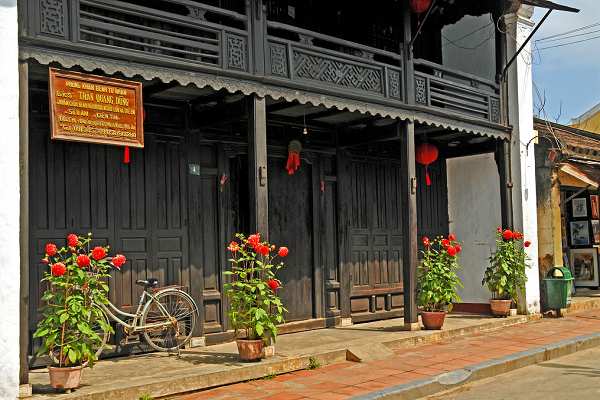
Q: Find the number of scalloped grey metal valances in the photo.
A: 1